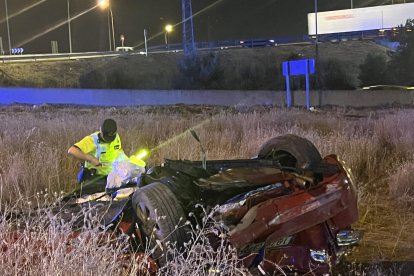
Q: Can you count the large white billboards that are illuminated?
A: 1